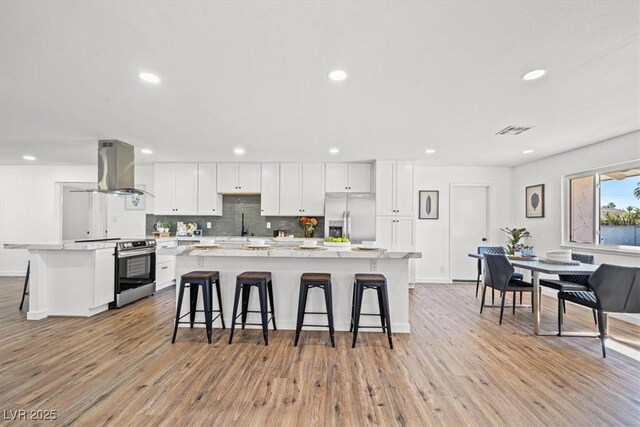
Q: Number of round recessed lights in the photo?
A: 9